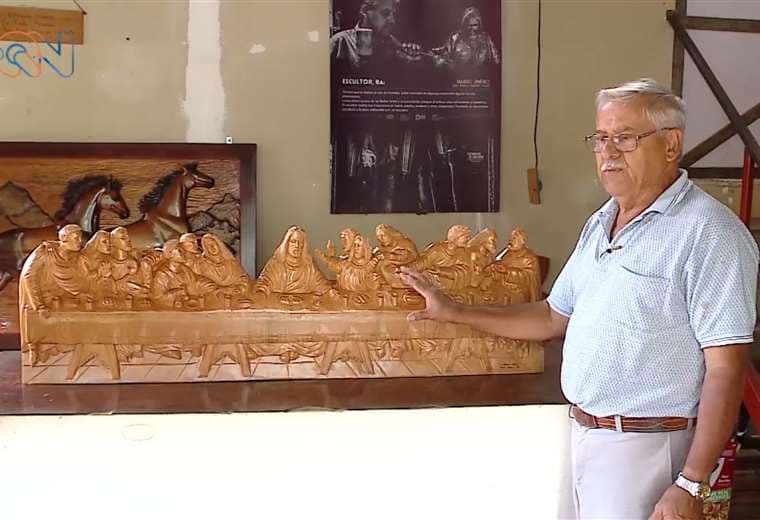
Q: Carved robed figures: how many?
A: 13